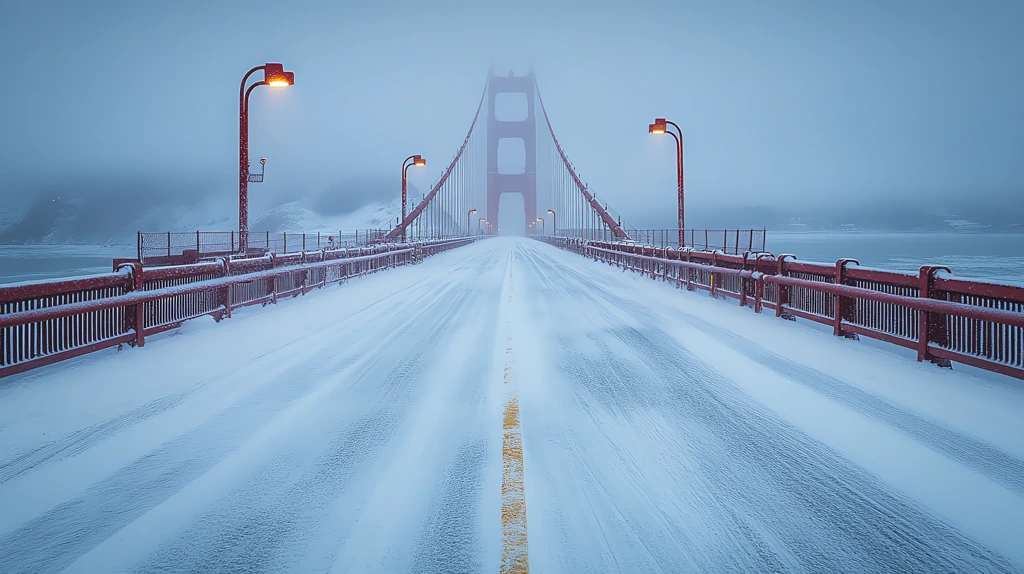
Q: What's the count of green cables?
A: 0